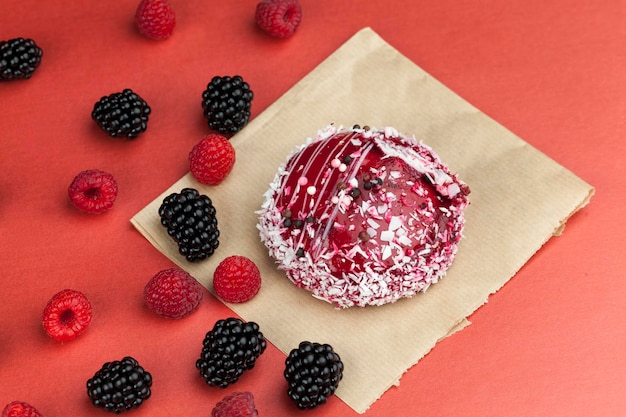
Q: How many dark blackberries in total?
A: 7